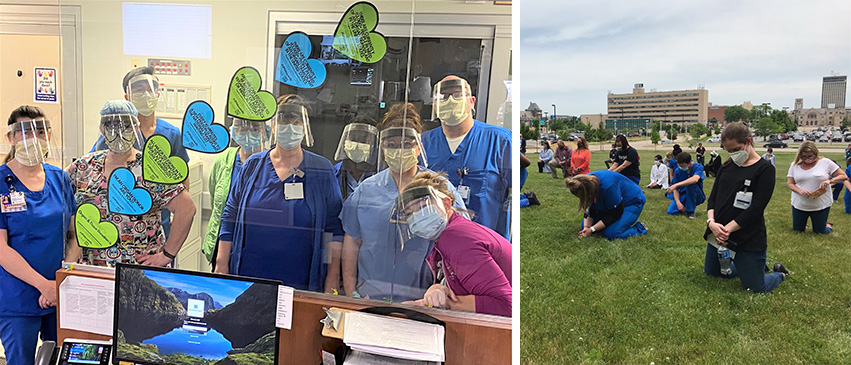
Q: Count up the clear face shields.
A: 9